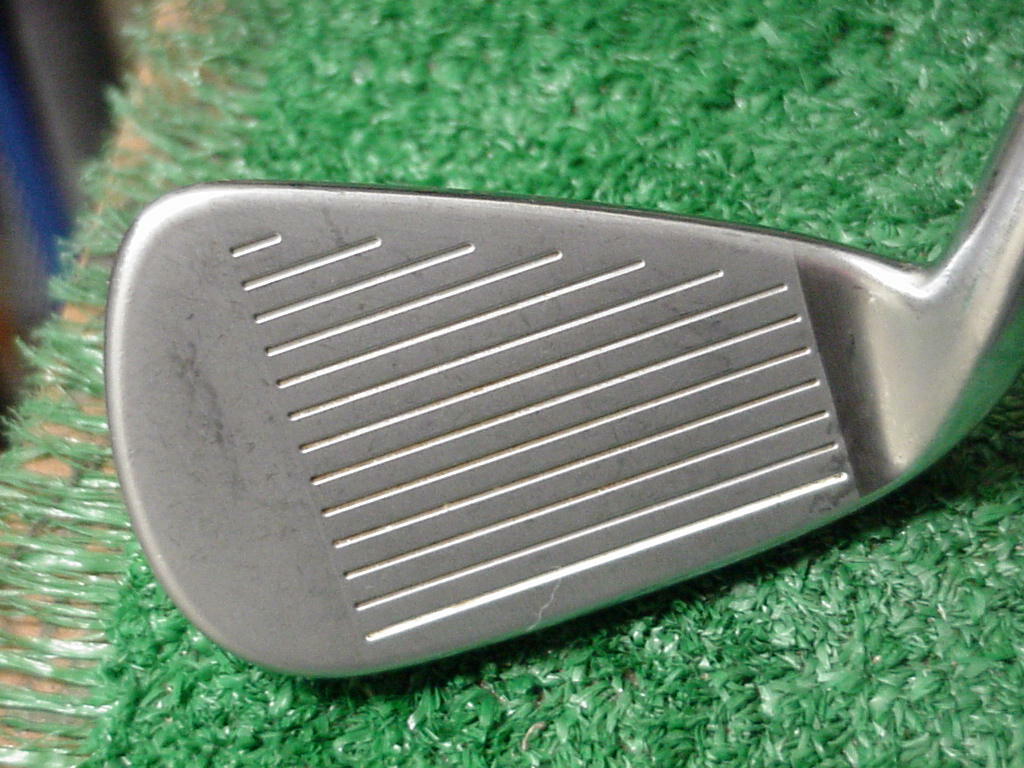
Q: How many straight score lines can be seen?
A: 13